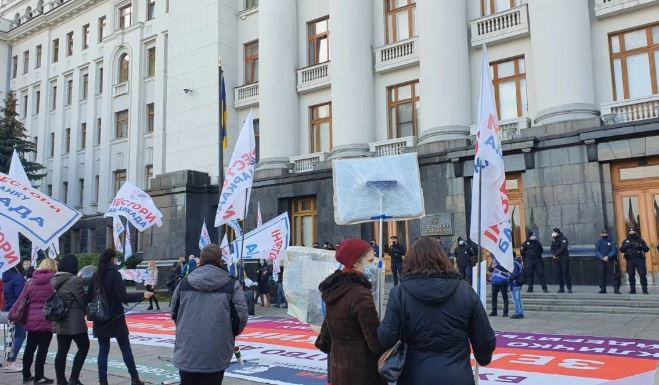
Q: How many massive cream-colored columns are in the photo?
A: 4